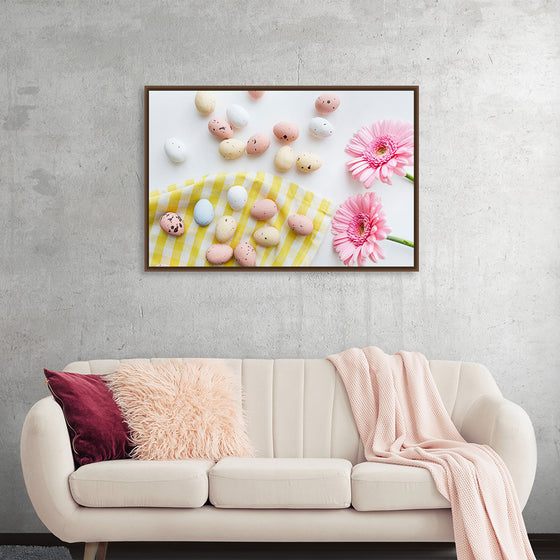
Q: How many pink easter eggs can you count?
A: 10